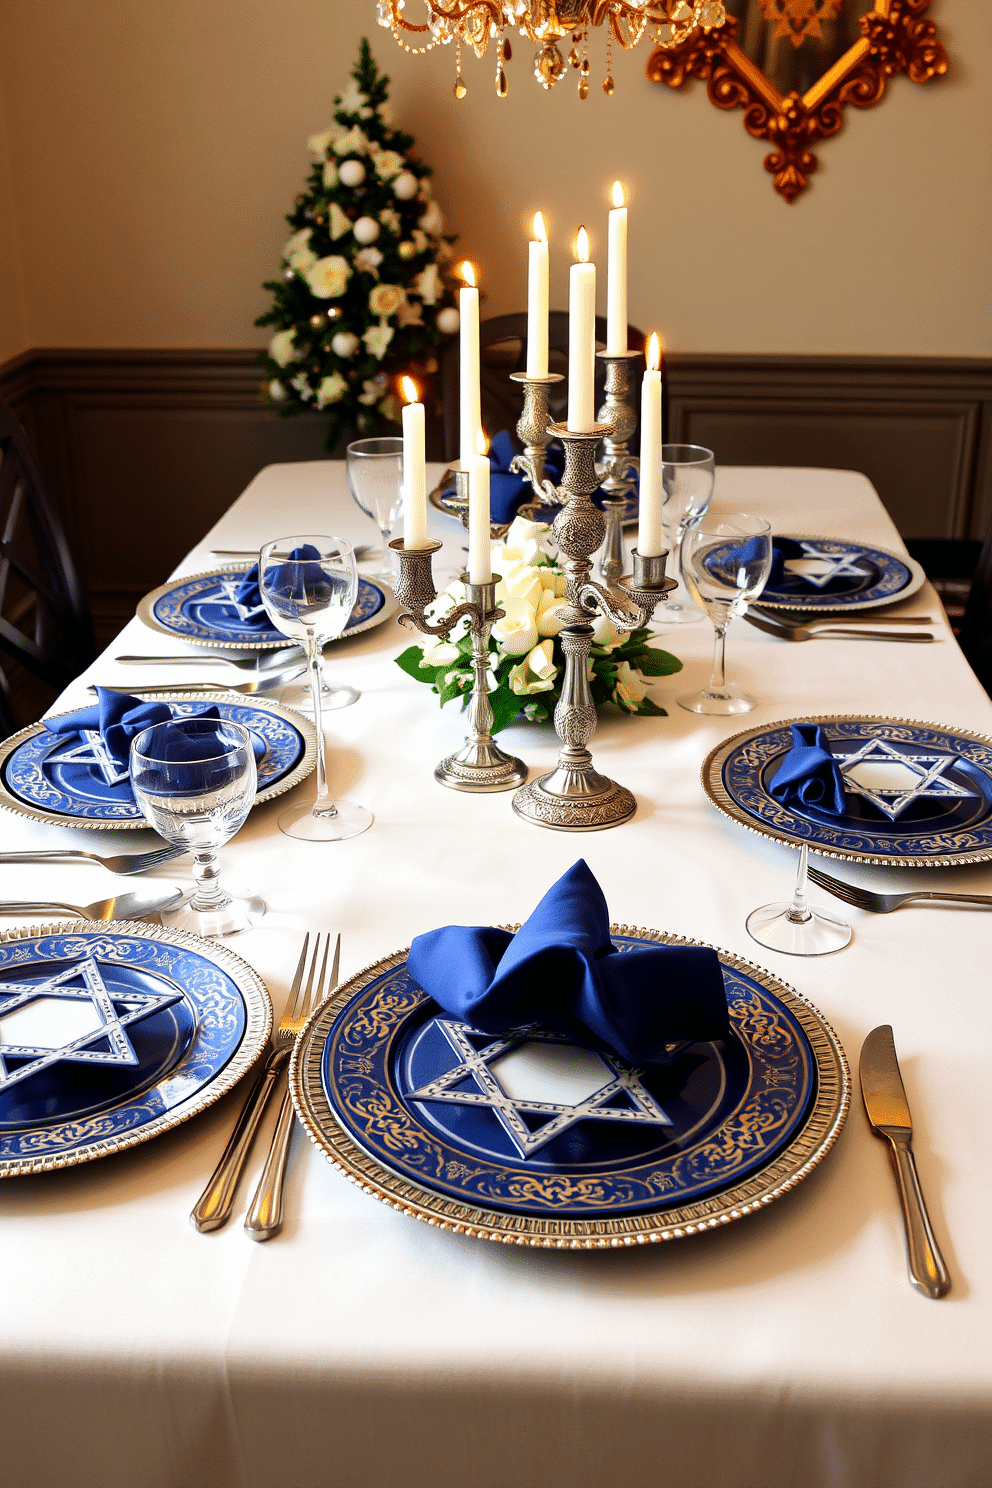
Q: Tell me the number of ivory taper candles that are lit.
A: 7